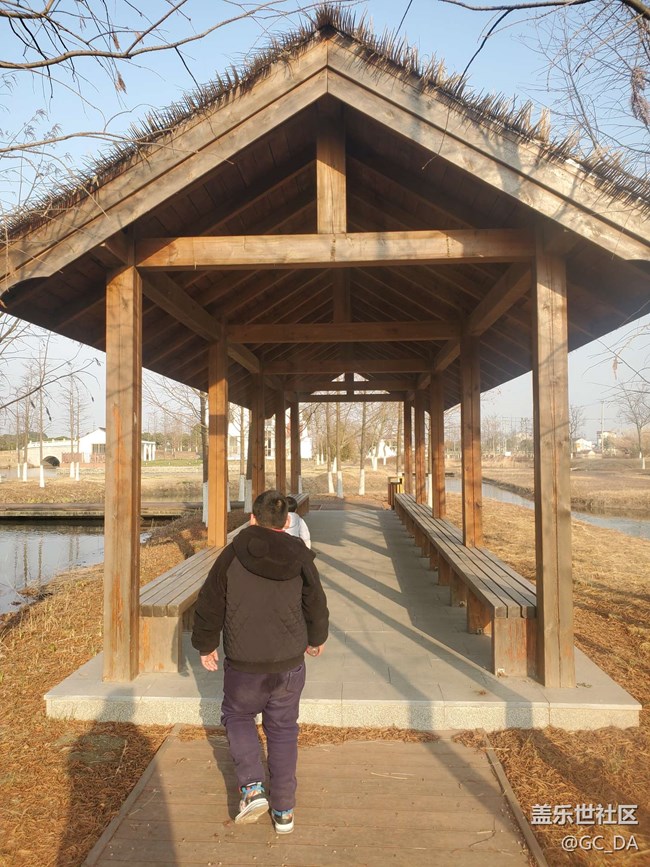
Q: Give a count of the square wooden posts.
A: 10